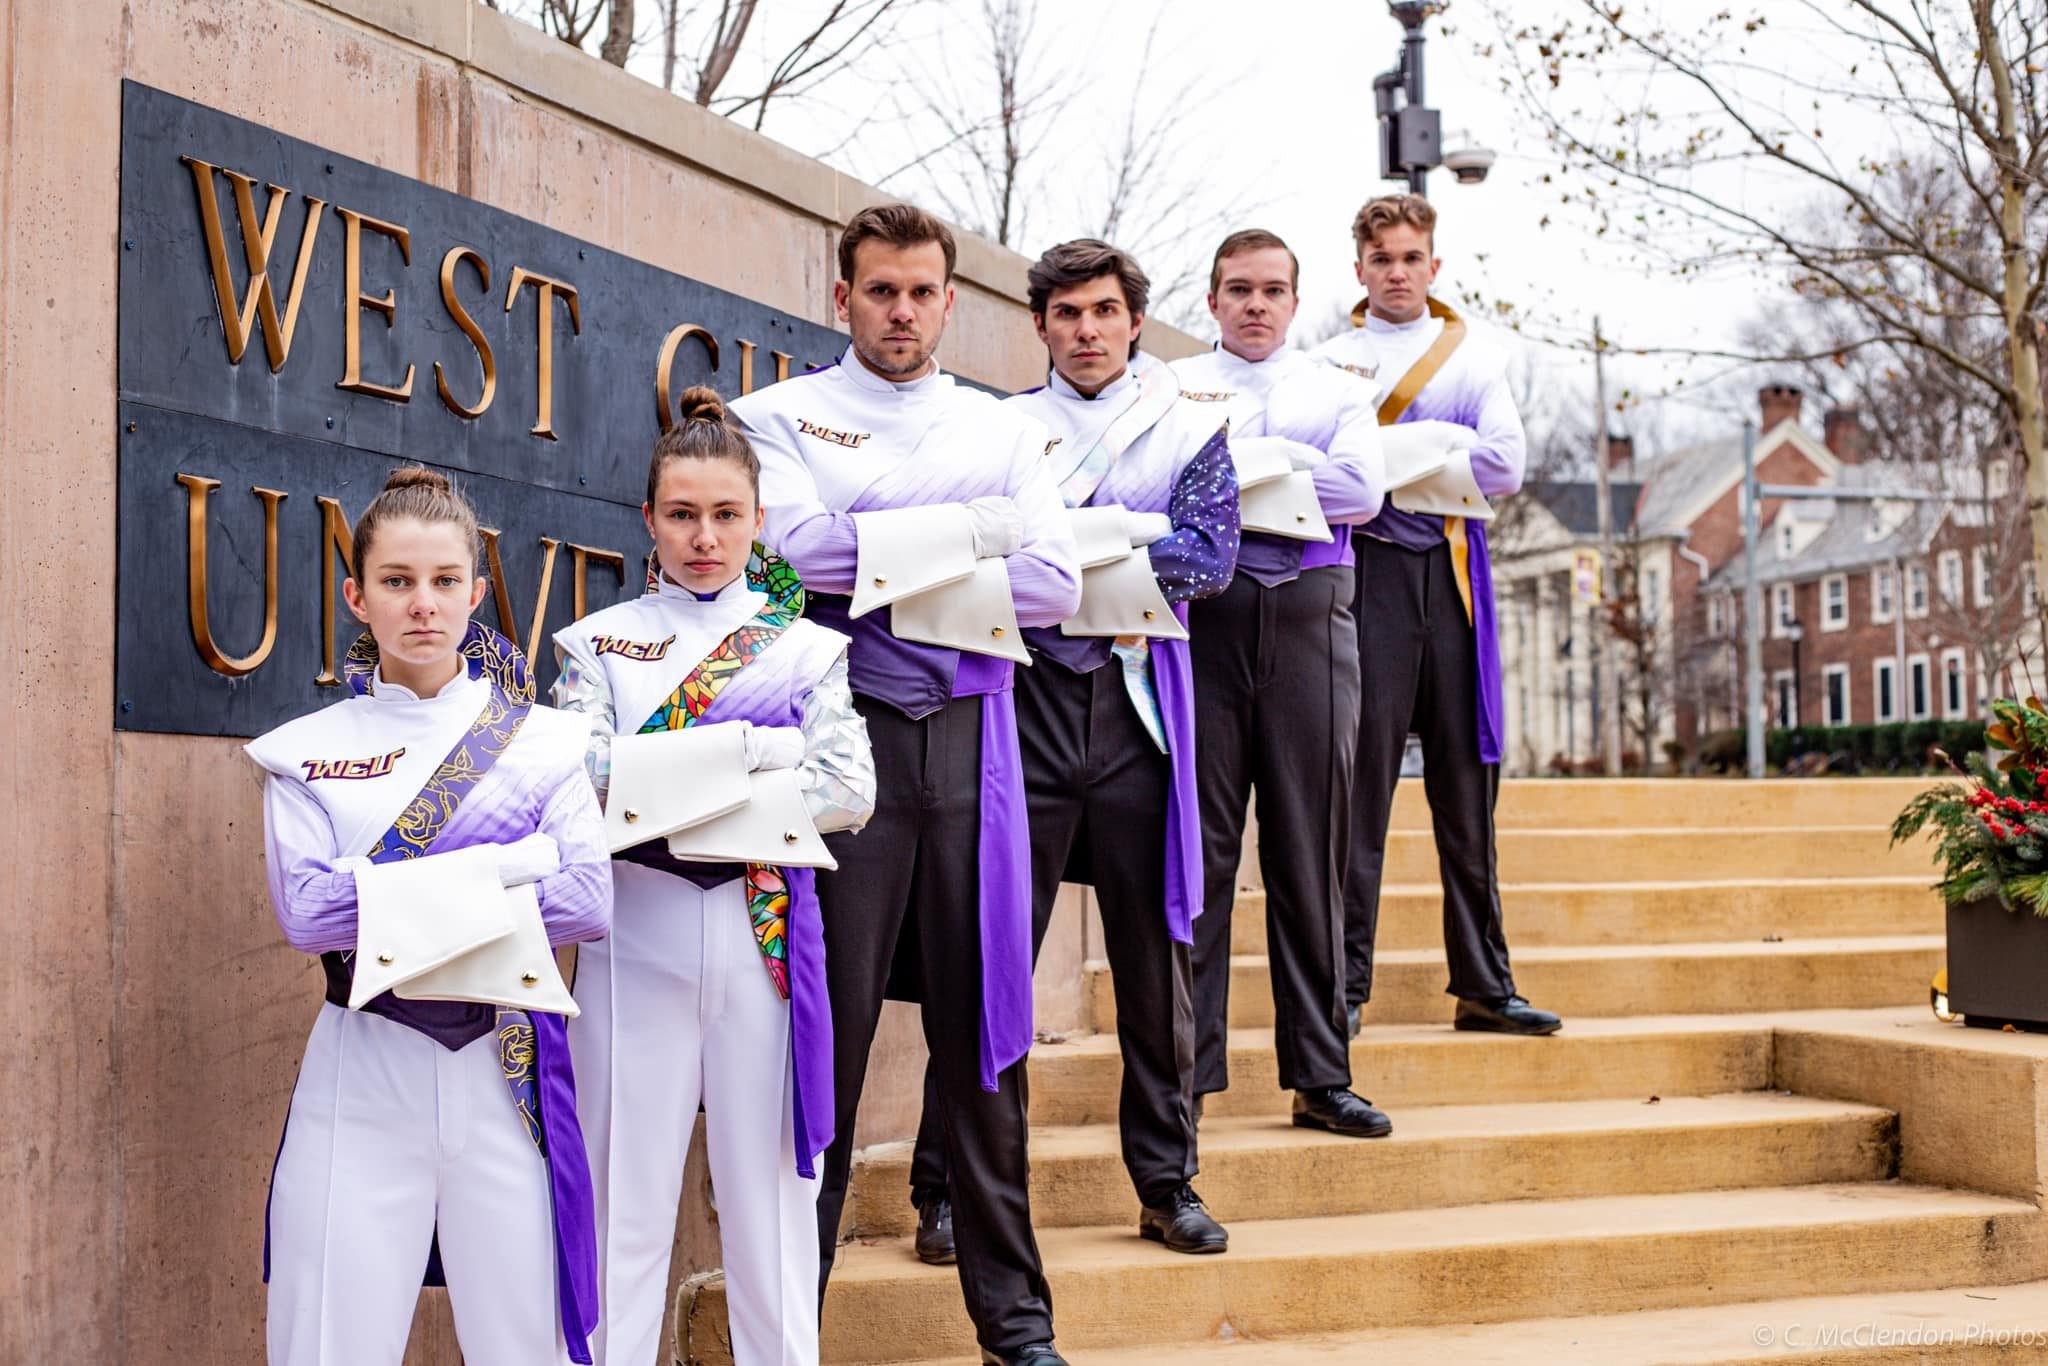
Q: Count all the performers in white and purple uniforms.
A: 6